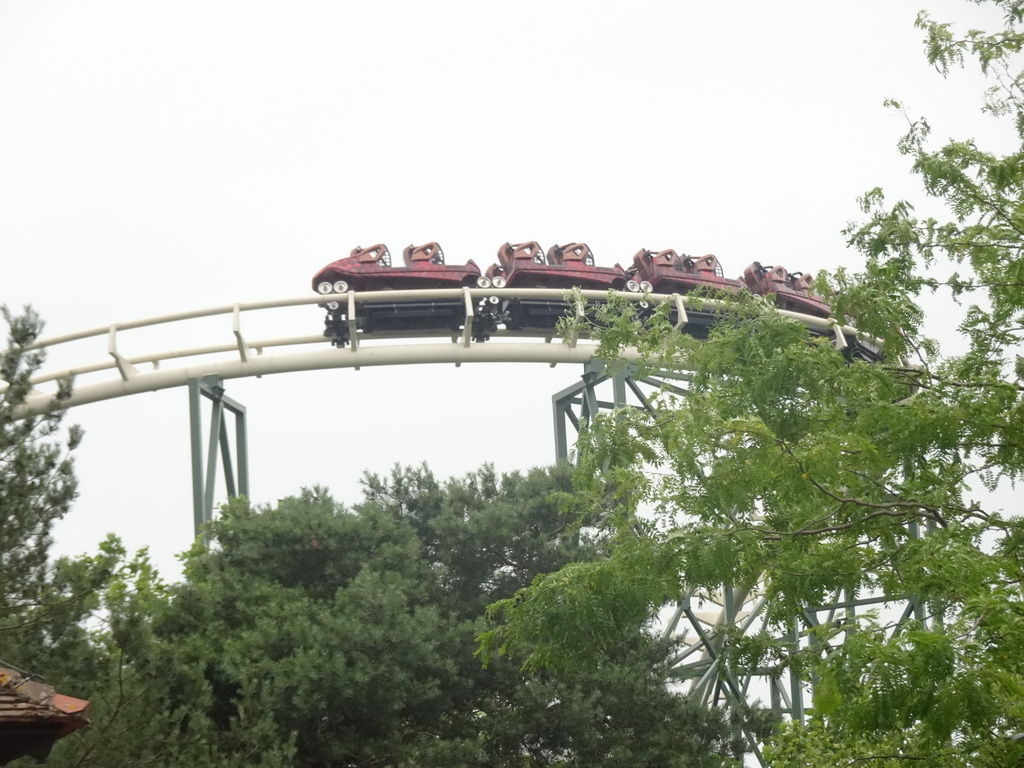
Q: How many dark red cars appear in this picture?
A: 4